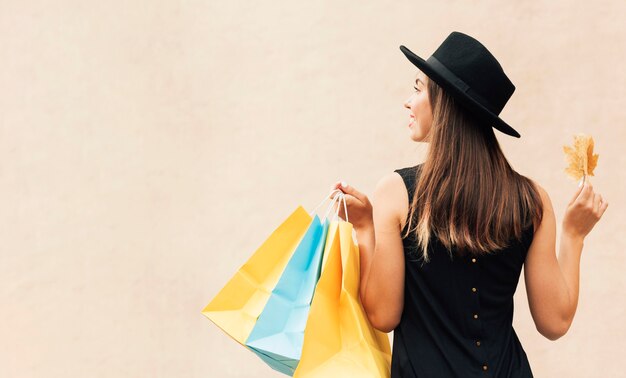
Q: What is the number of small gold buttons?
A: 5